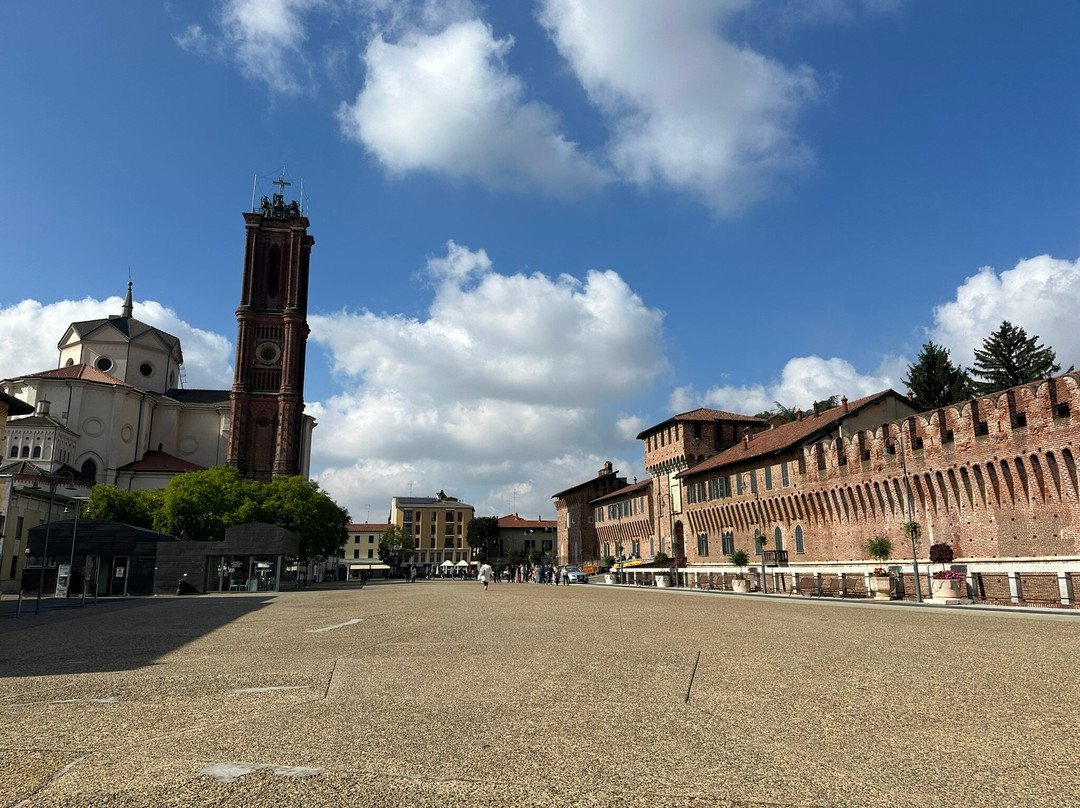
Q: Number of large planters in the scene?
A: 5